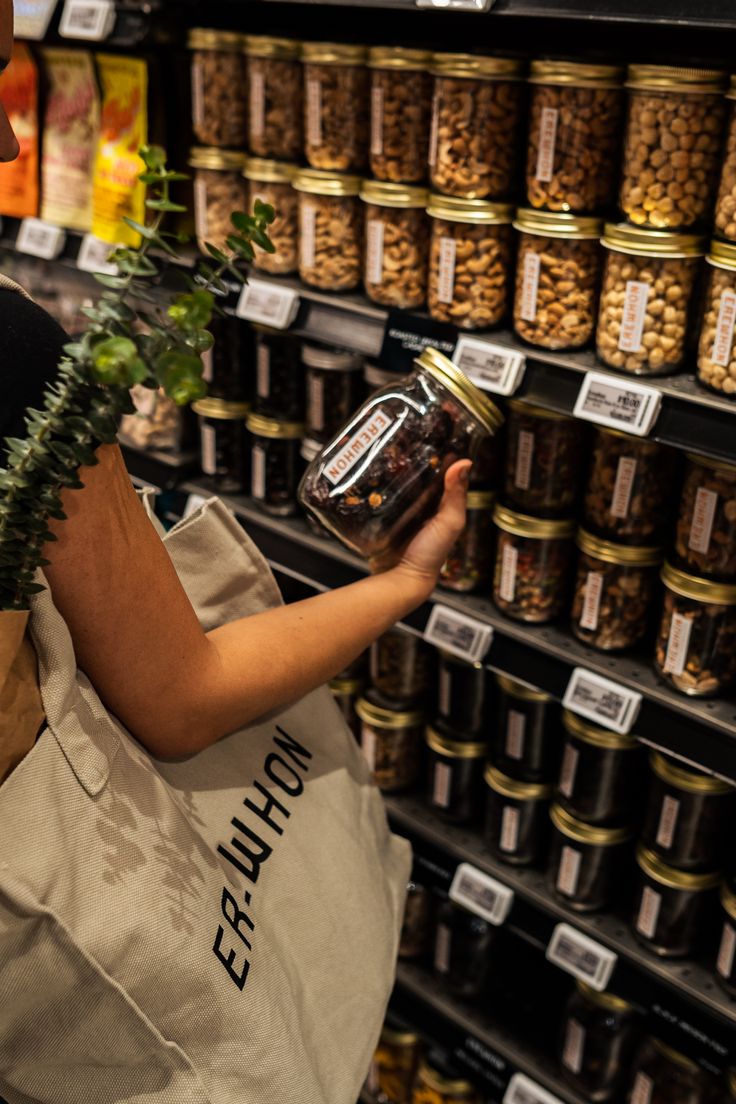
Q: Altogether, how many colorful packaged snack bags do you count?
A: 3